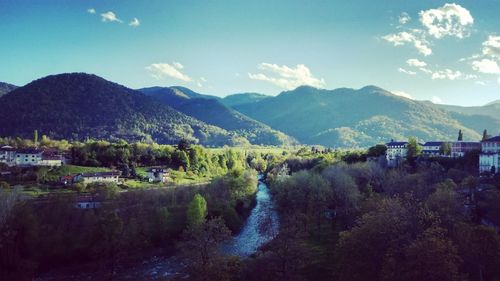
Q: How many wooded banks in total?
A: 2